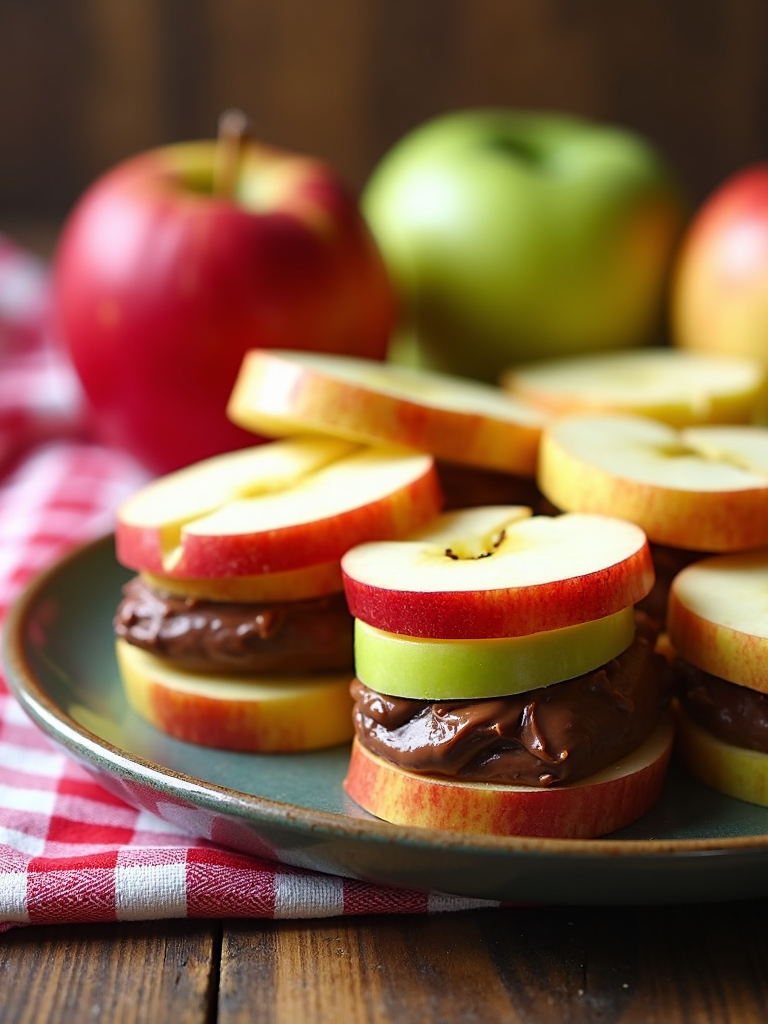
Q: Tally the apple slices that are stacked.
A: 11